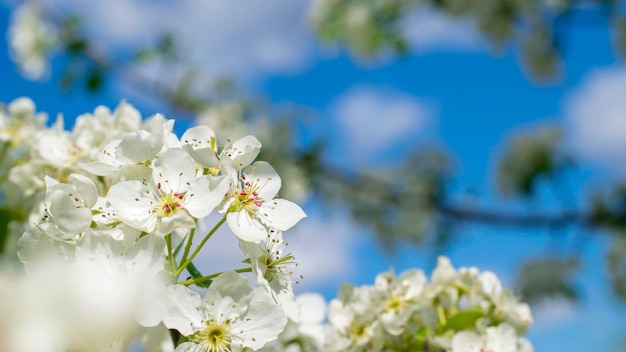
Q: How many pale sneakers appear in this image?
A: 0